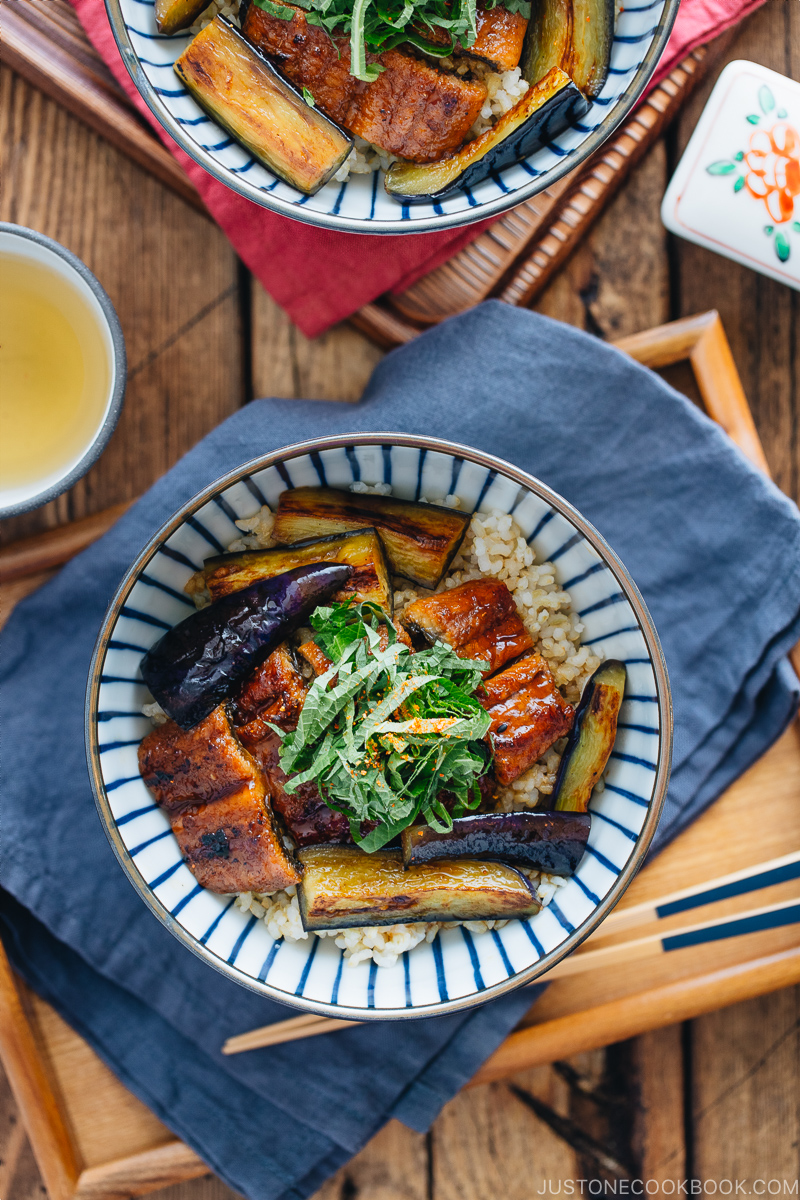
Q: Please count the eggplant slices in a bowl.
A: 6